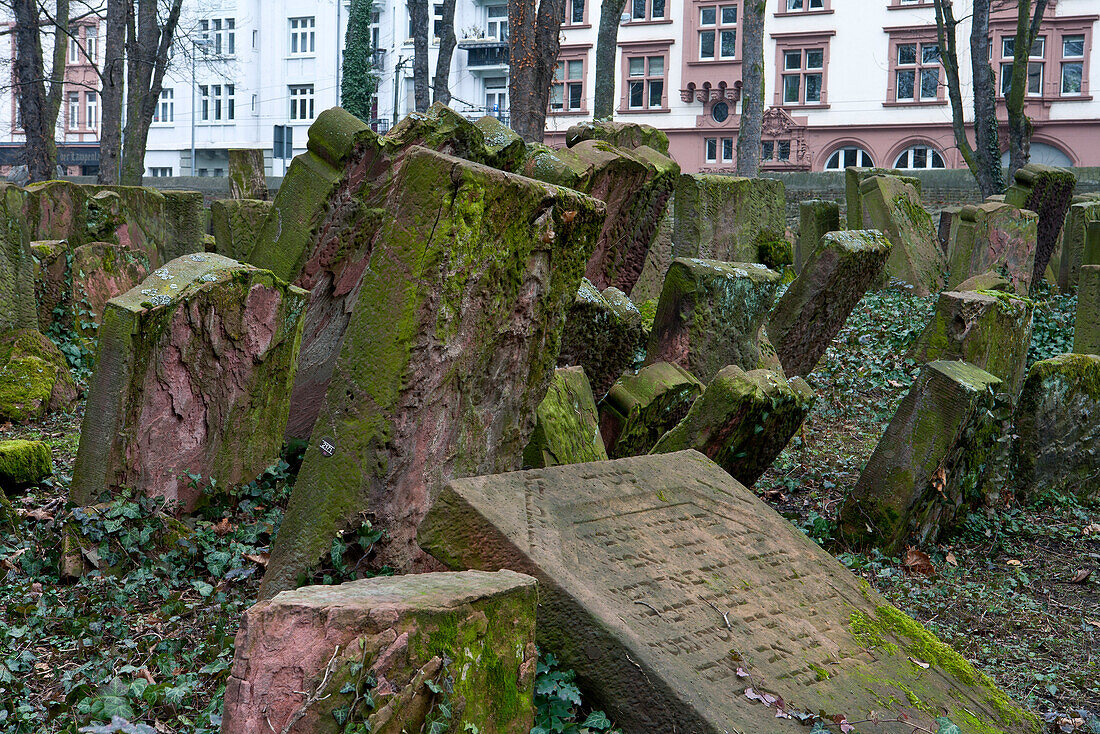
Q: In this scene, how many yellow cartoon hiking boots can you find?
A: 0